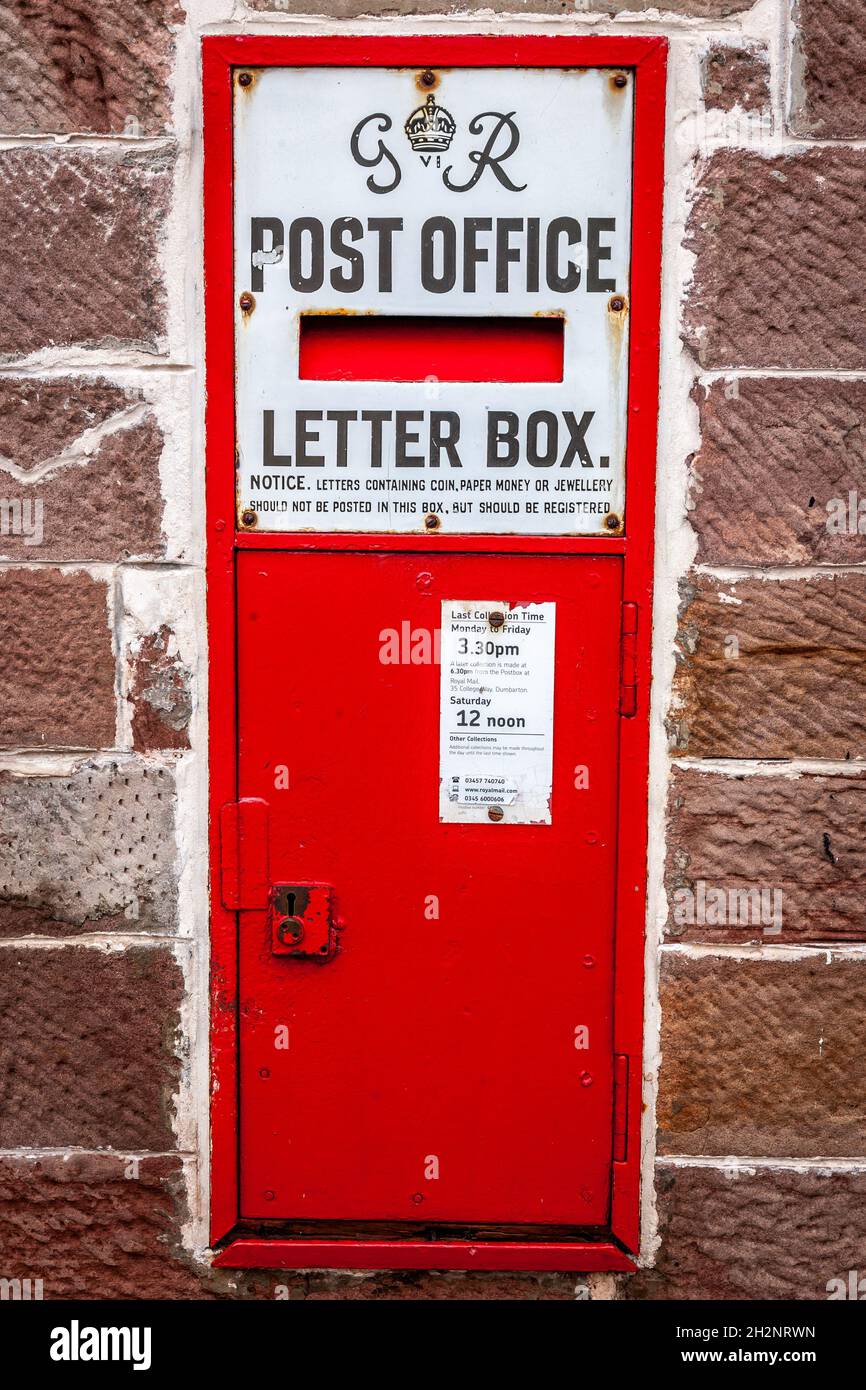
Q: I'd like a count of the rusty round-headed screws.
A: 10